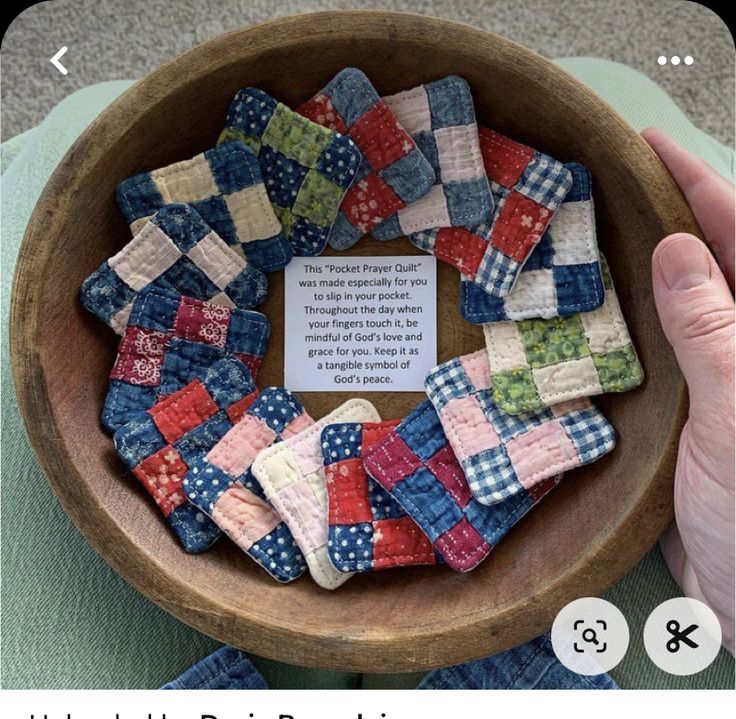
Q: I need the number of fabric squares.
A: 15